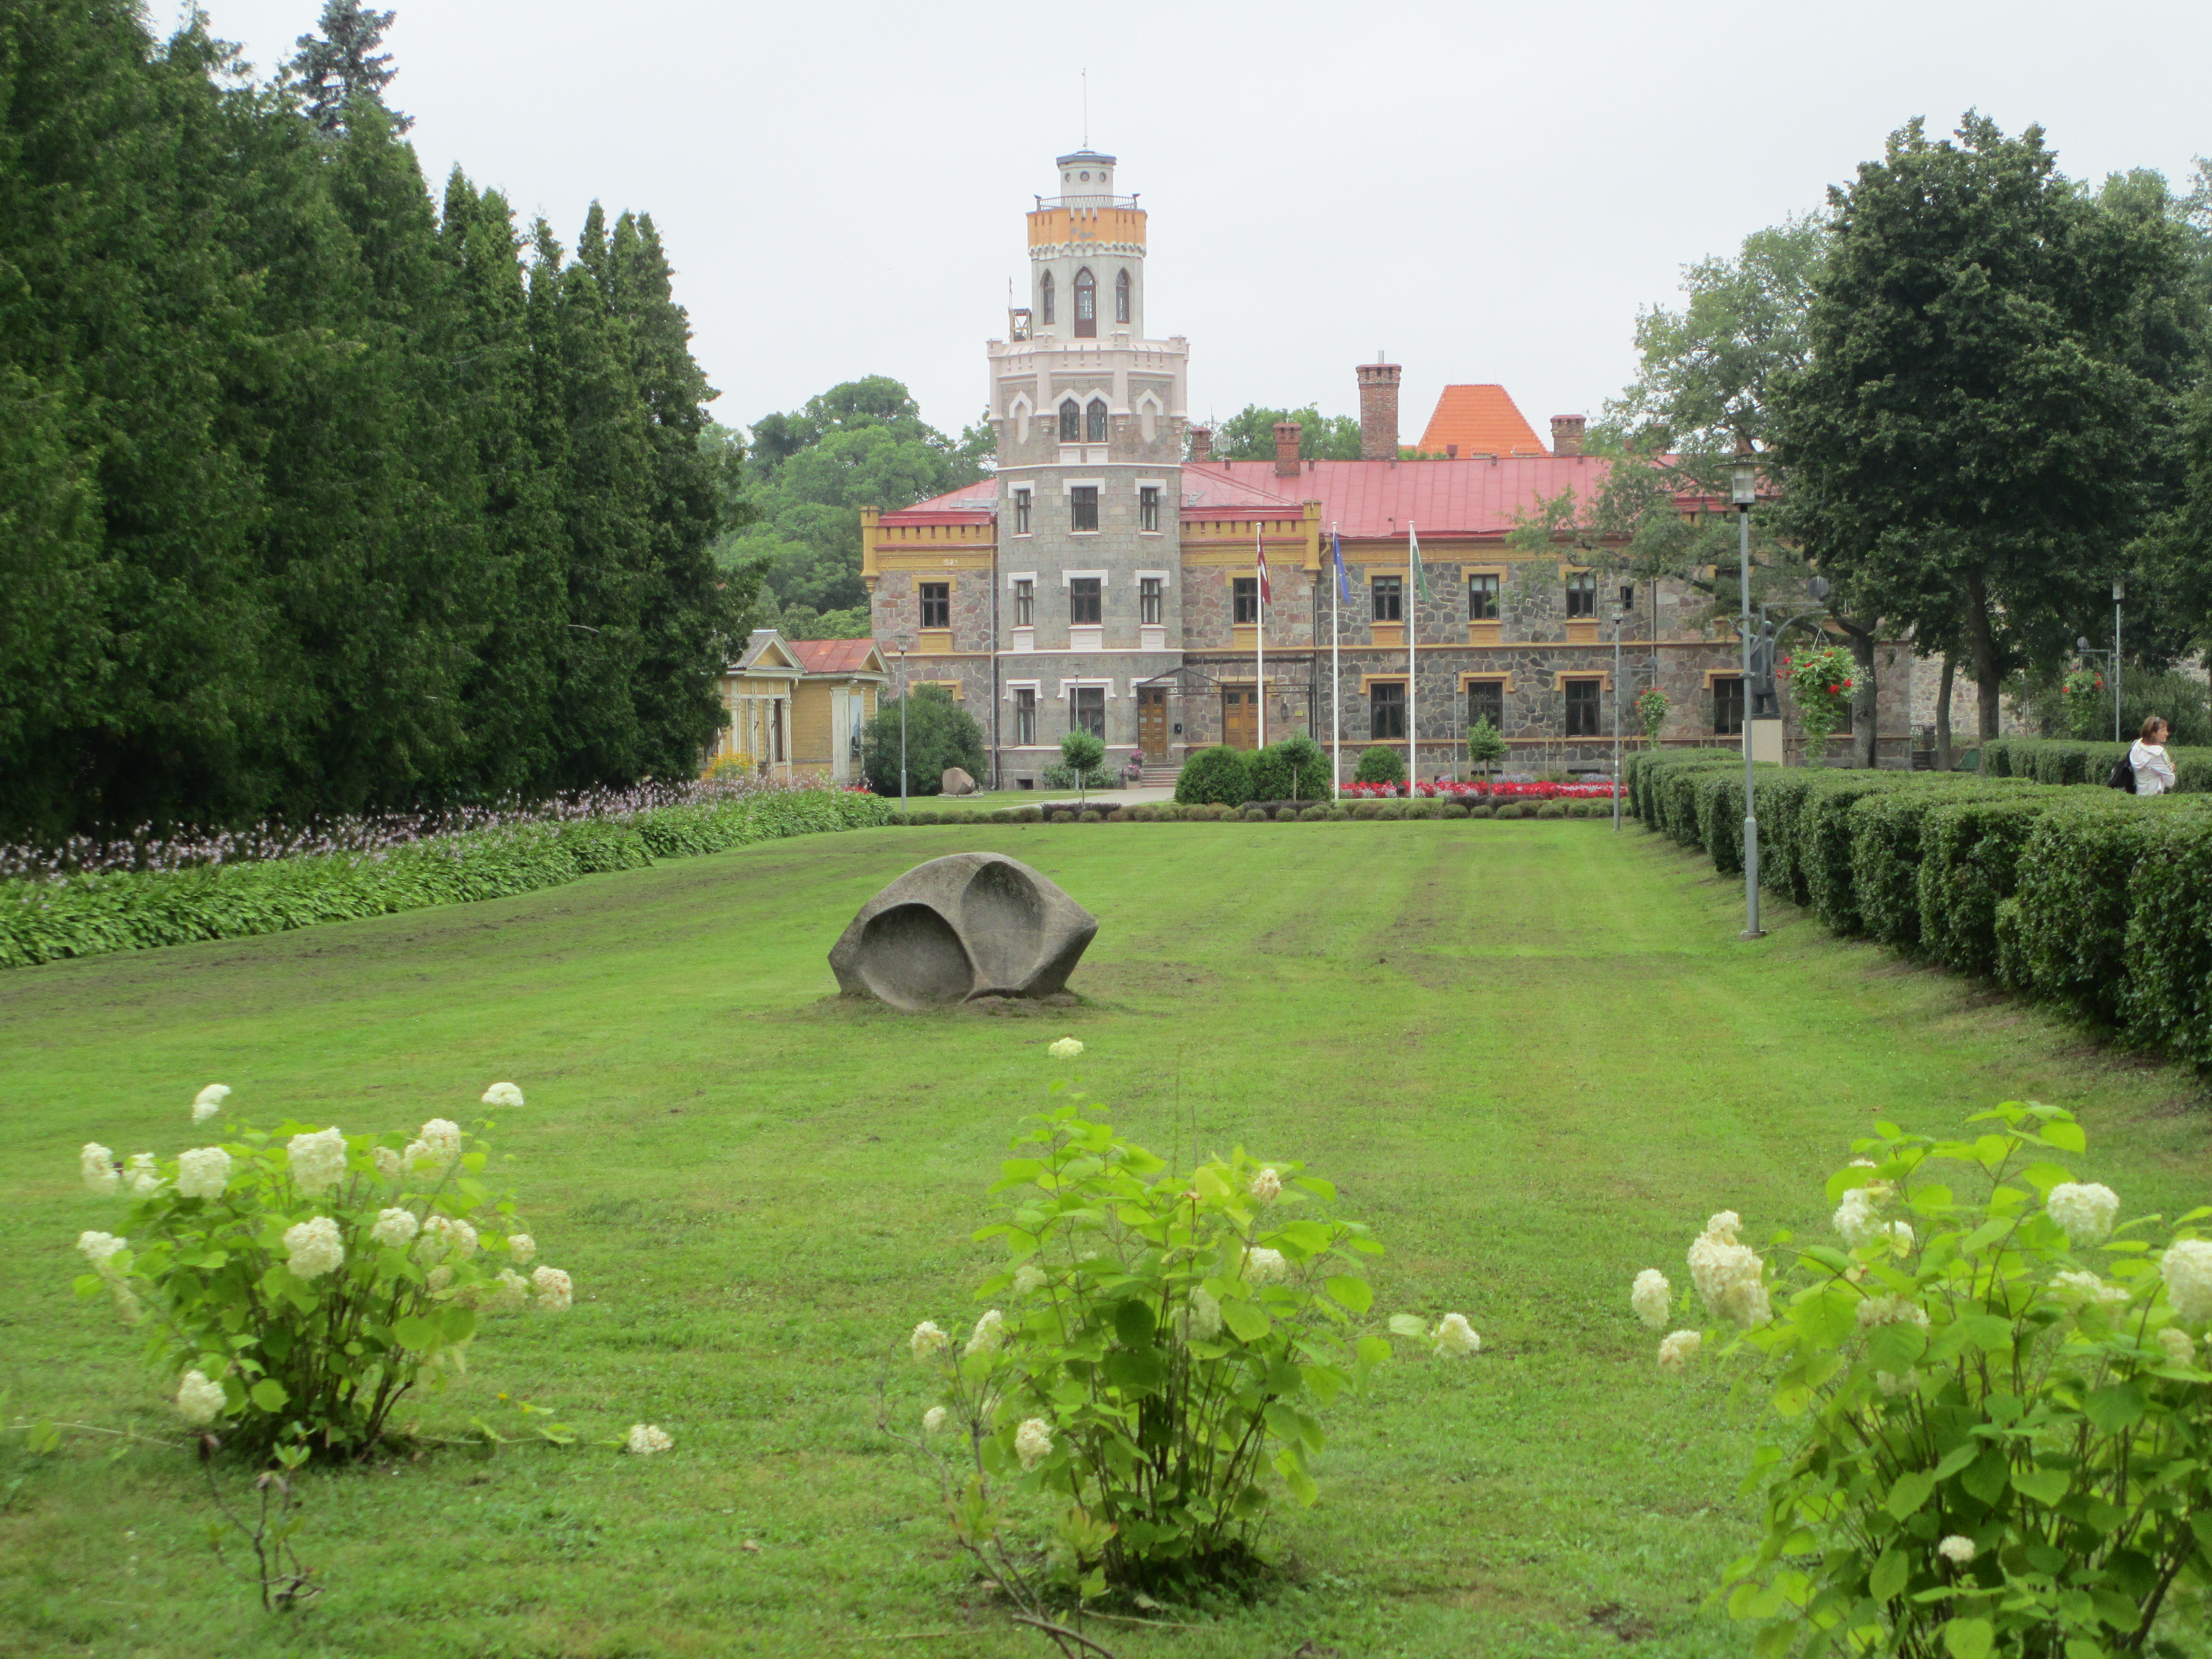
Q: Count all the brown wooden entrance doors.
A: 2